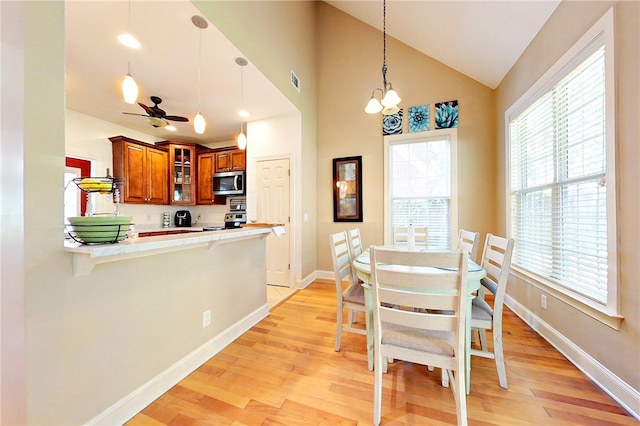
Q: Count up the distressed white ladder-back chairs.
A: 6